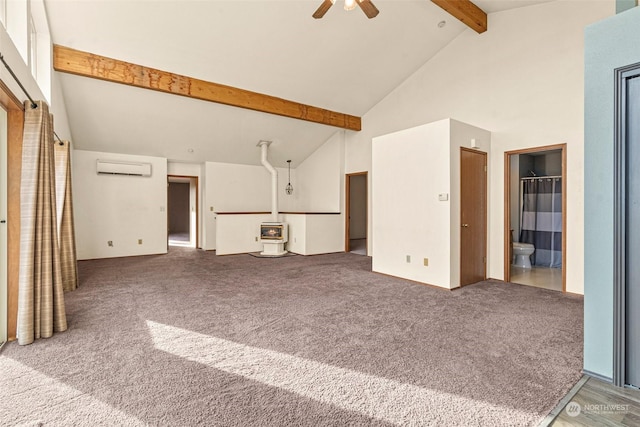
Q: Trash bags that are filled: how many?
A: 0